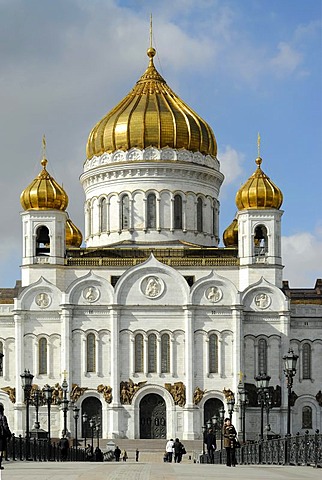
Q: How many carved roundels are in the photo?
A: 5